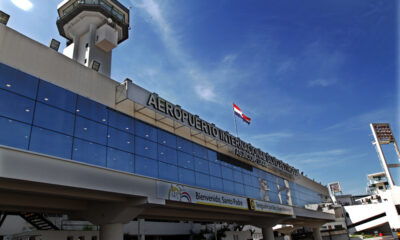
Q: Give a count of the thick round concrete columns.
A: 3